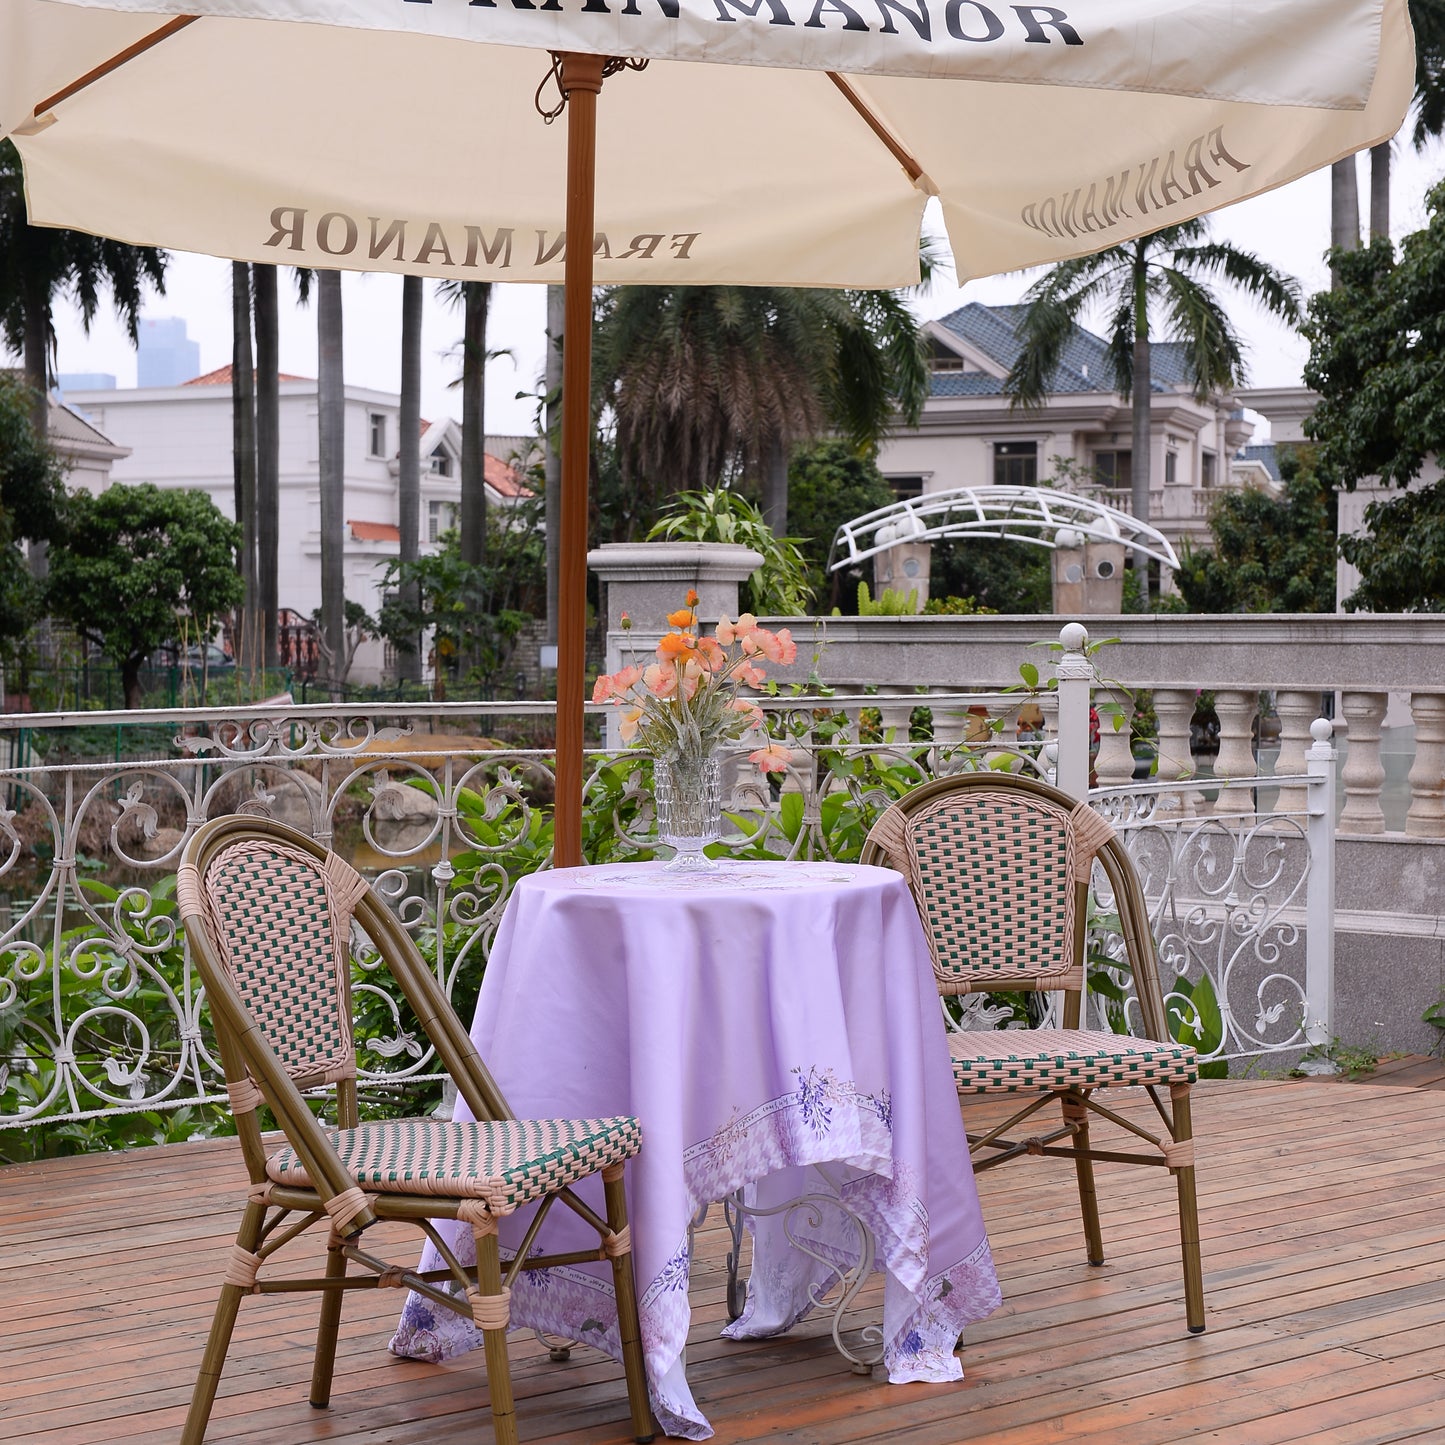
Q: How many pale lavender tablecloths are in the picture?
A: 1